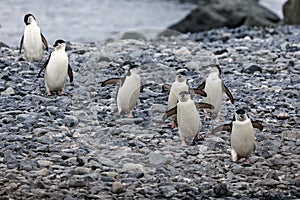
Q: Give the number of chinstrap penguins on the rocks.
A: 7